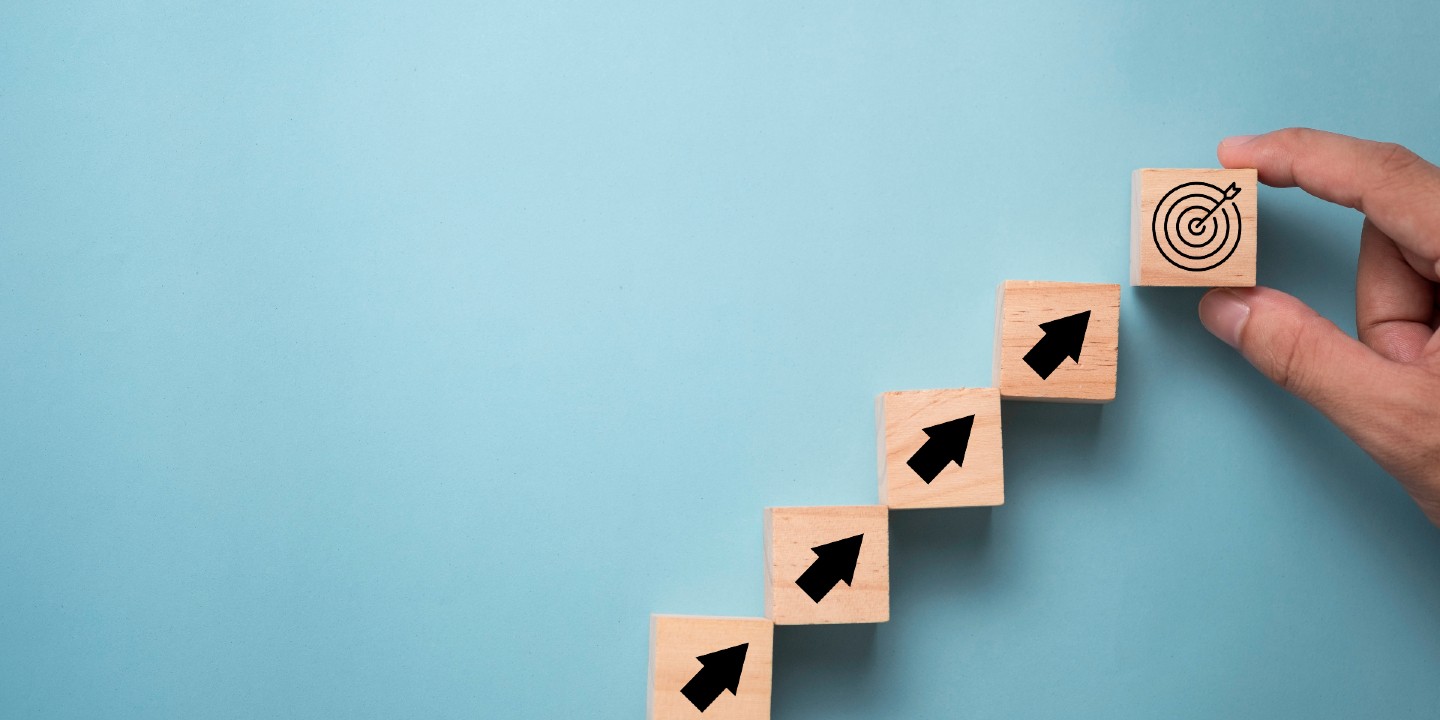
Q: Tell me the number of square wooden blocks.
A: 5